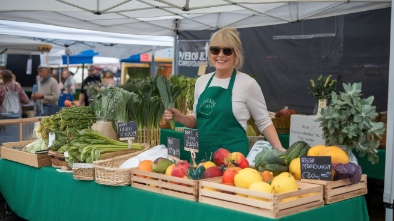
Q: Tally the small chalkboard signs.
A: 4